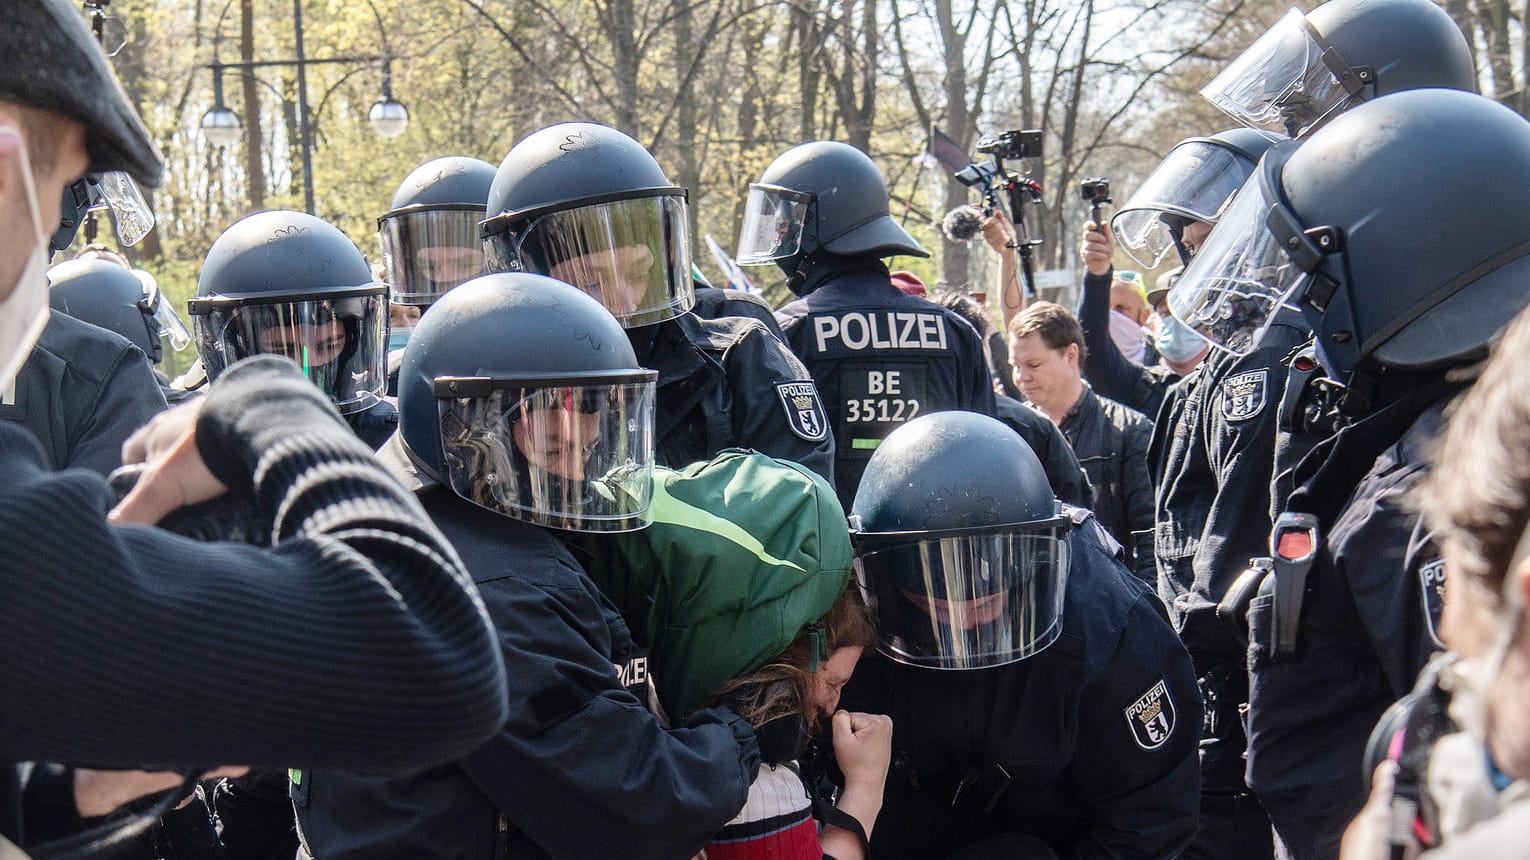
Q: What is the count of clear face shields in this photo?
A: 11